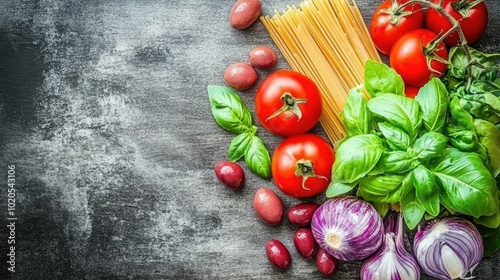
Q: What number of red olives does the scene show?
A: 9